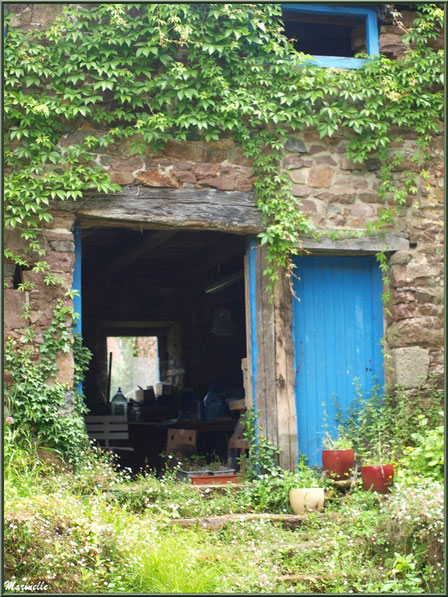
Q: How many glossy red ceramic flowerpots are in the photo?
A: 2